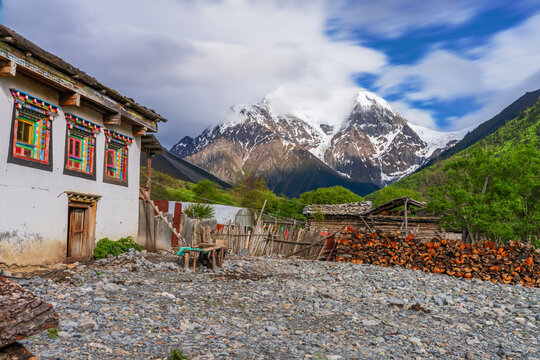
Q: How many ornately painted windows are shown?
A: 3